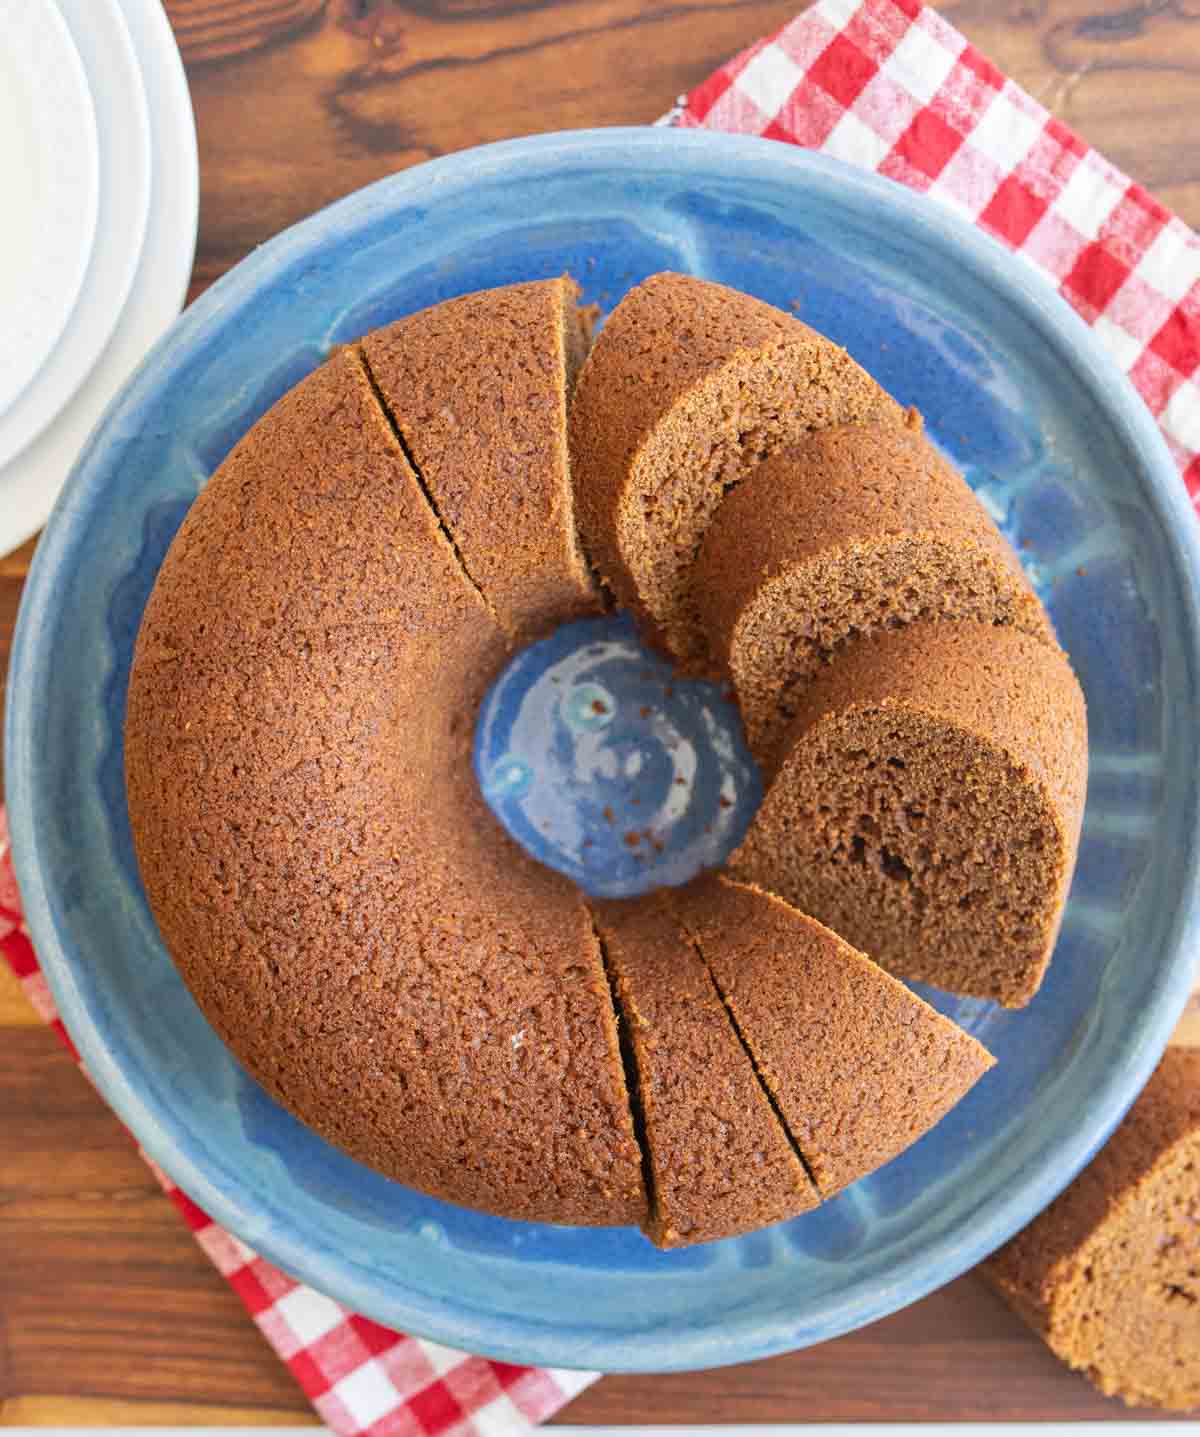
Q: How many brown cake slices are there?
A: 7